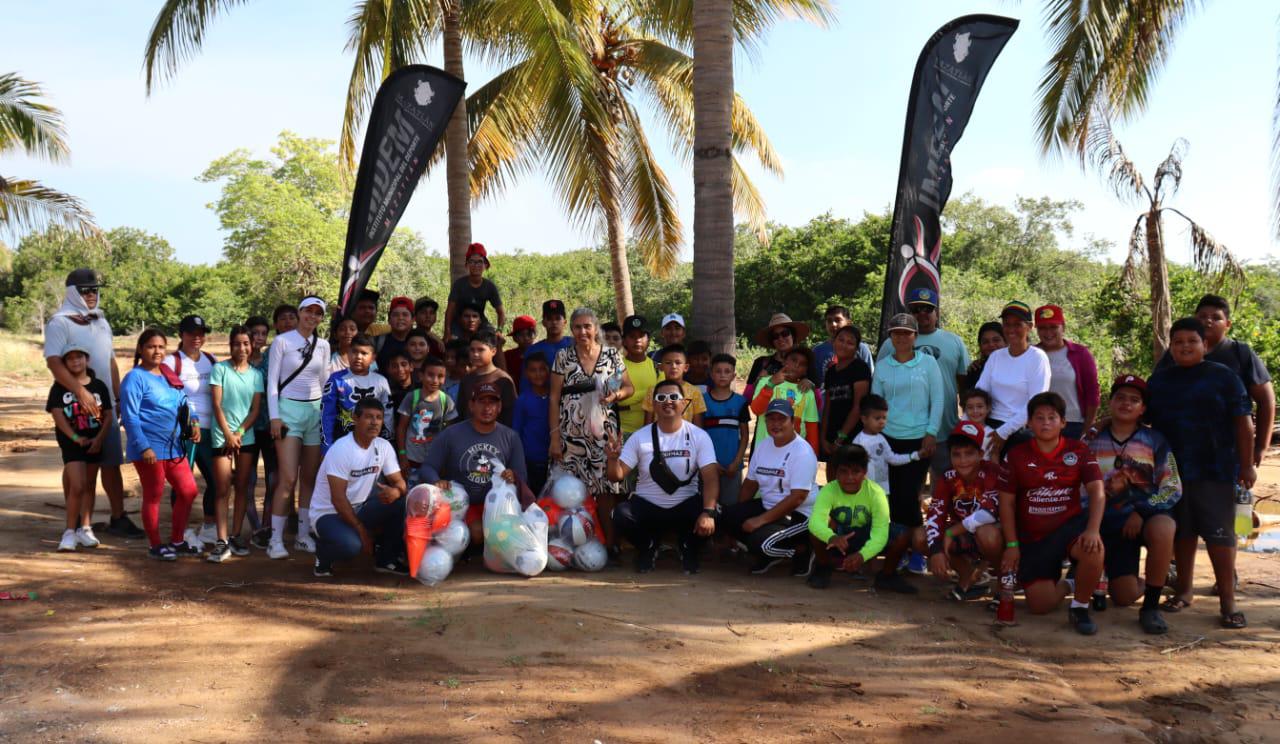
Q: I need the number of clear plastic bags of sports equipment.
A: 3